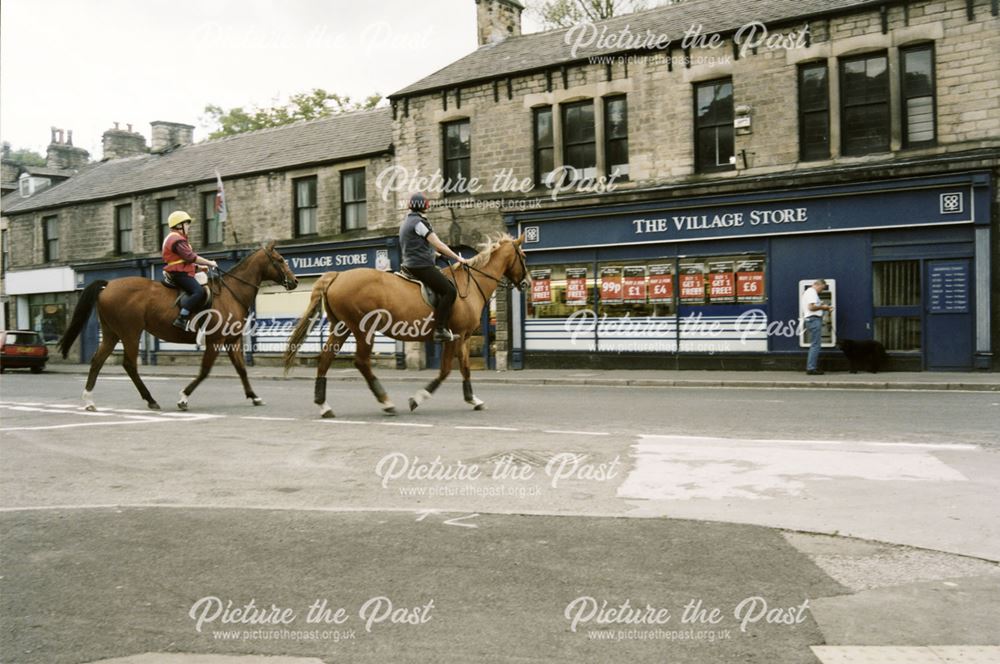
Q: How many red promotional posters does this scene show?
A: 8